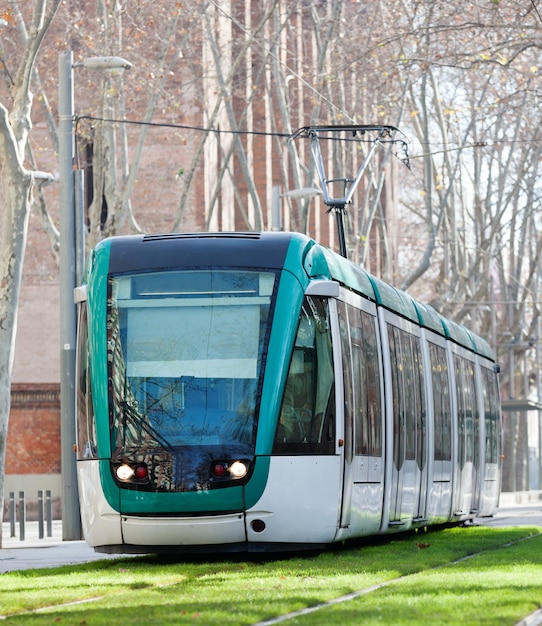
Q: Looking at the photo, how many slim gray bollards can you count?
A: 4